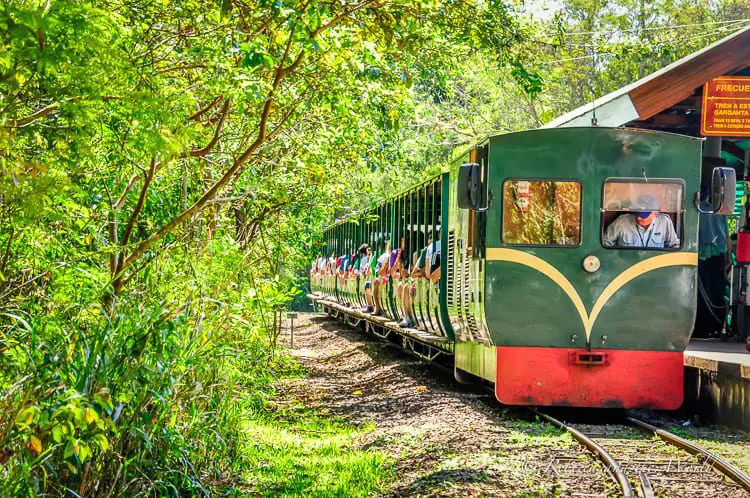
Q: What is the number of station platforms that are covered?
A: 1